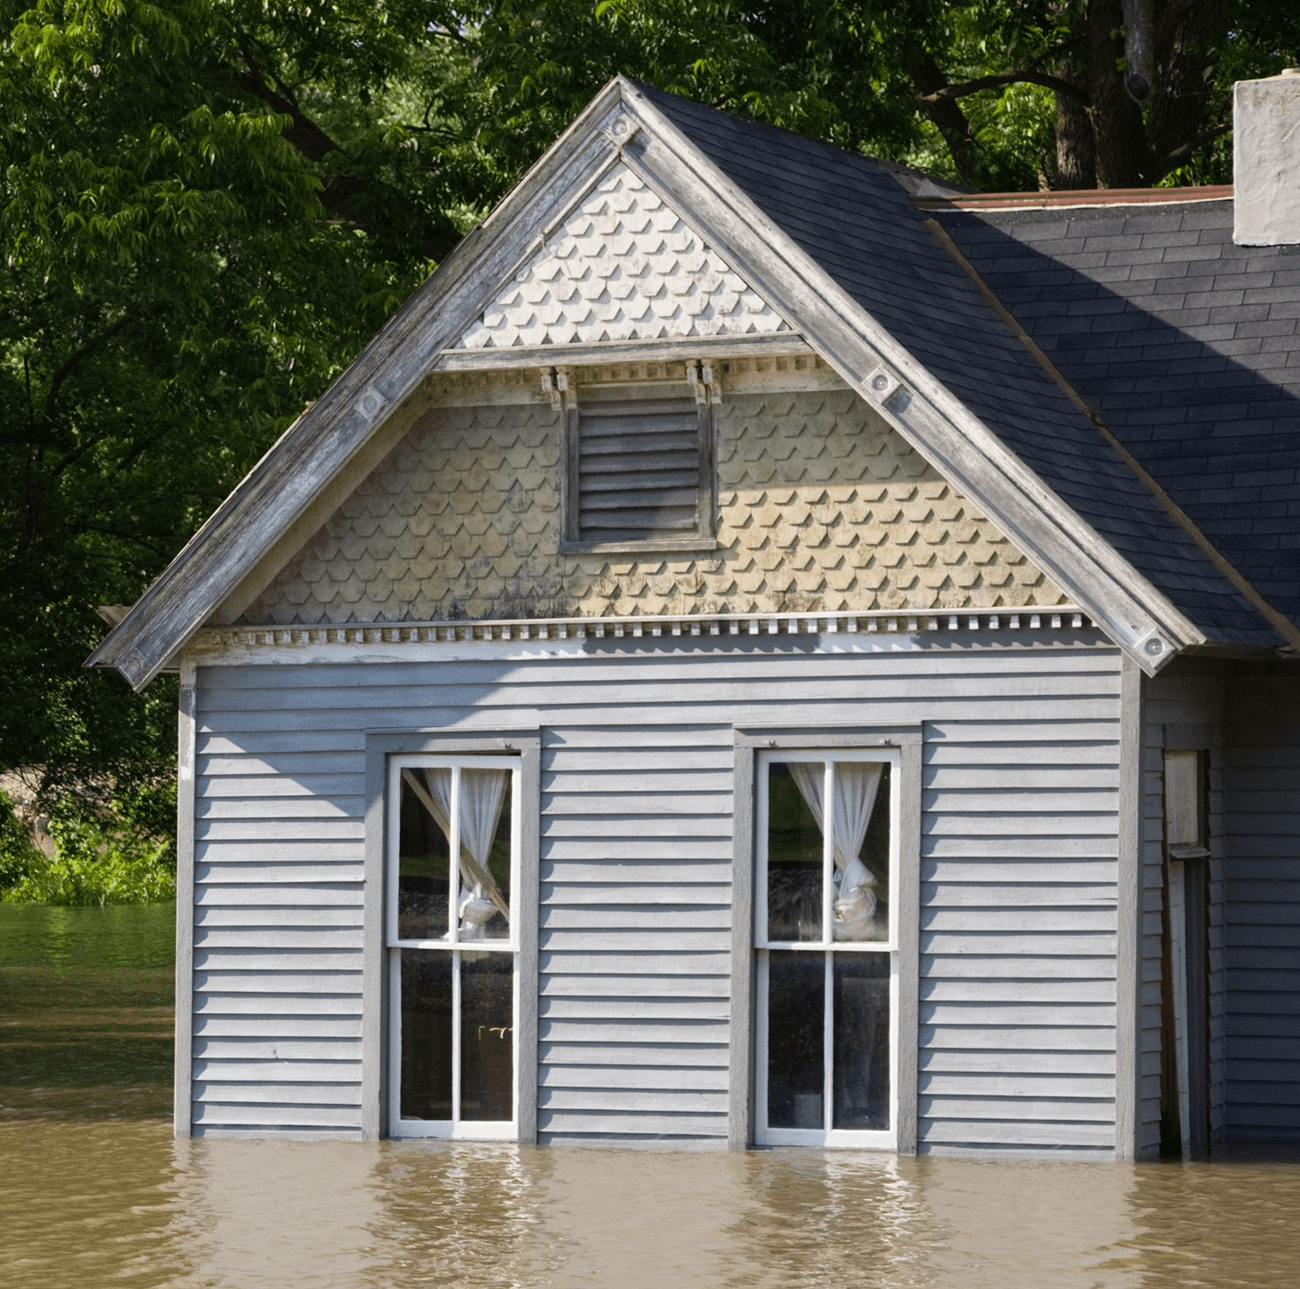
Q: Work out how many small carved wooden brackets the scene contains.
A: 4